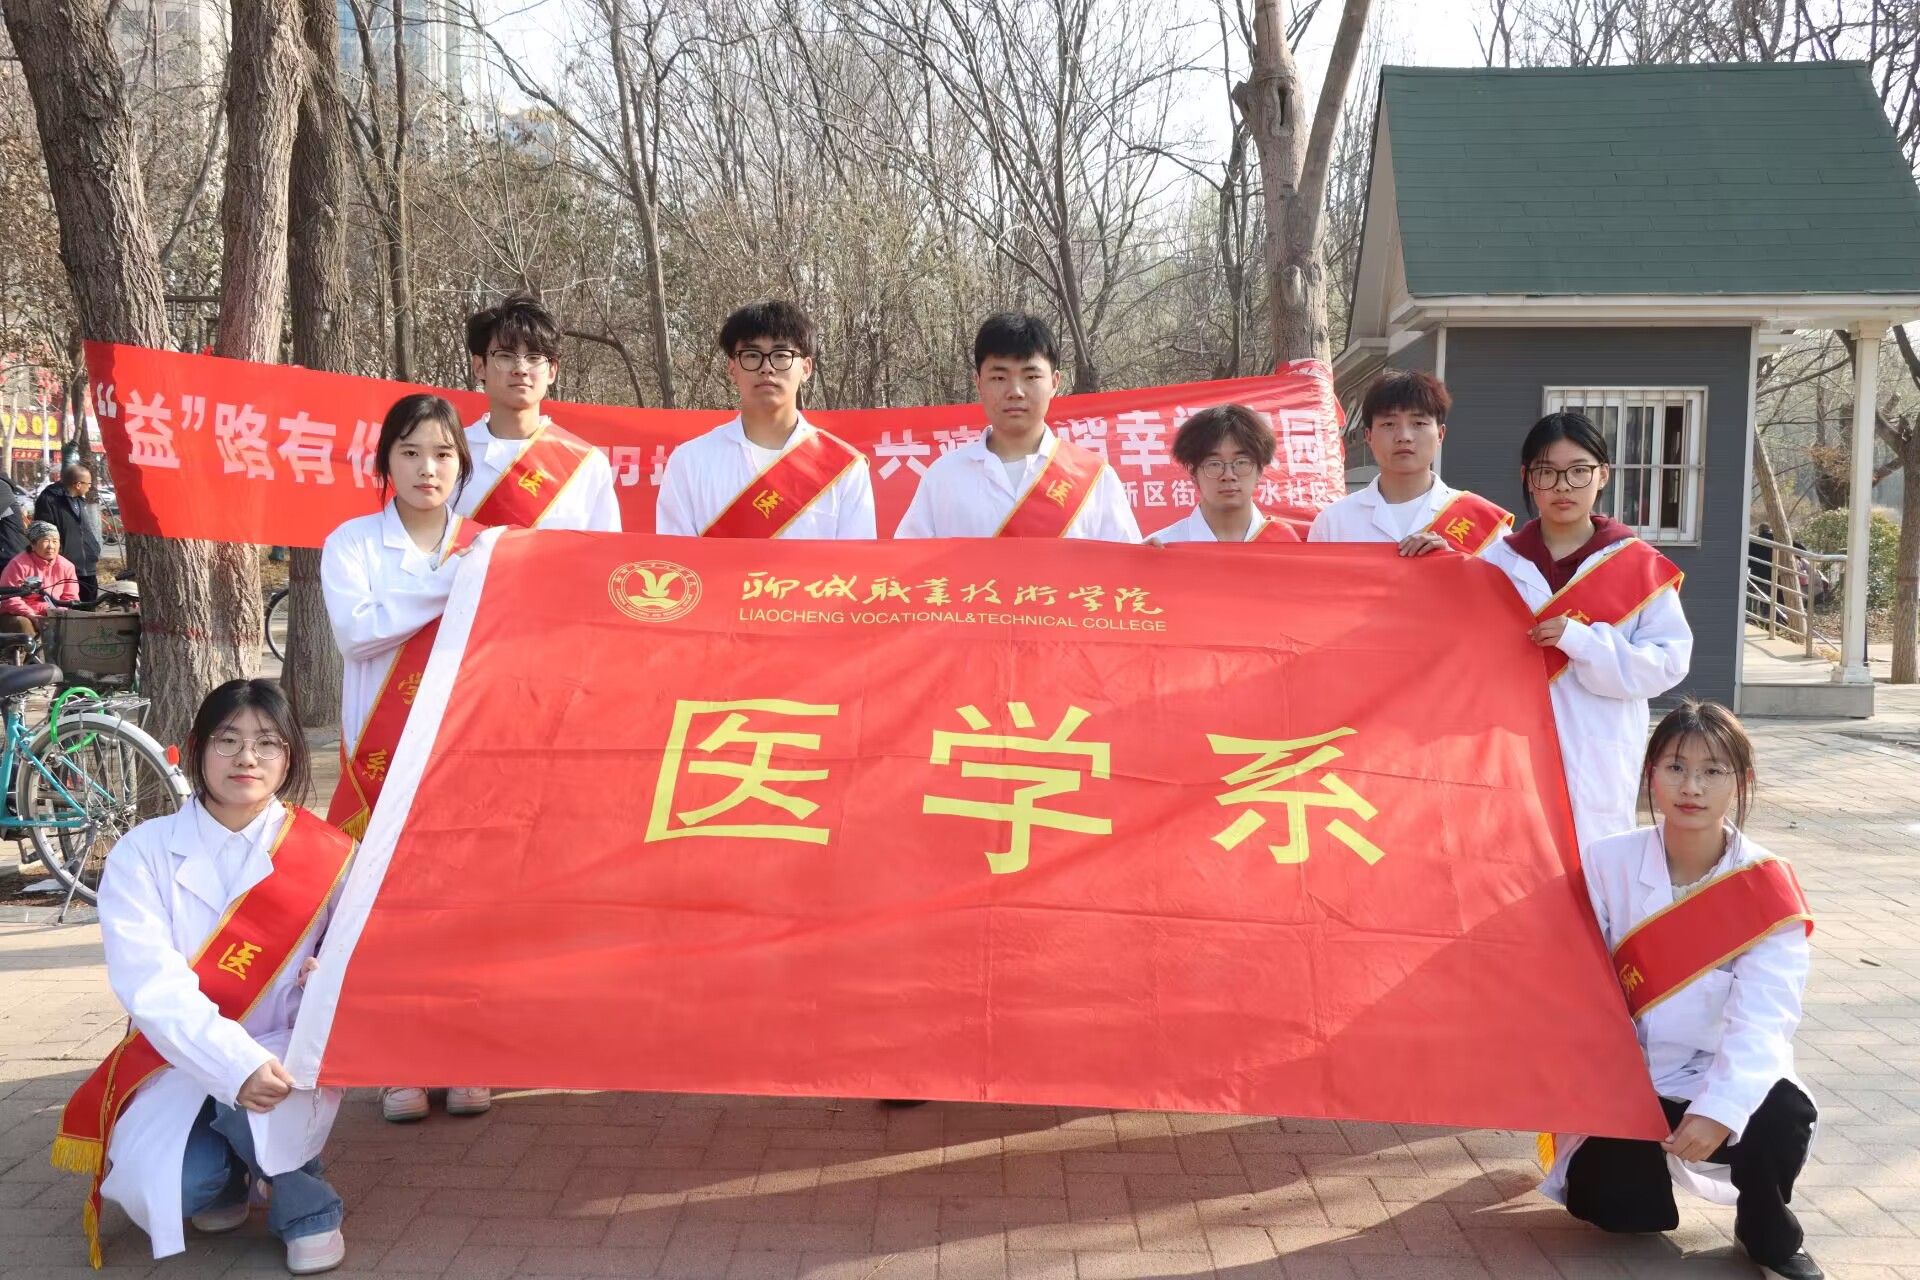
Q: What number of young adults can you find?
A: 9